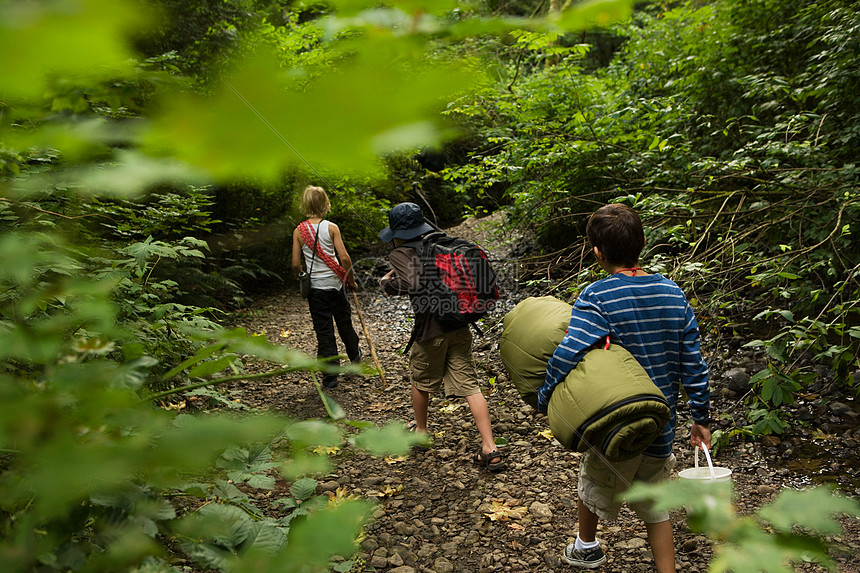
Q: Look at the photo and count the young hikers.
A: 3